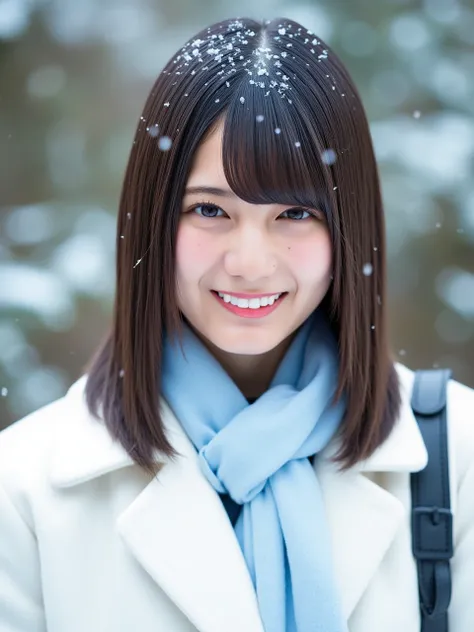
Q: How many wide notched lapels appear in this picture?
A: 2